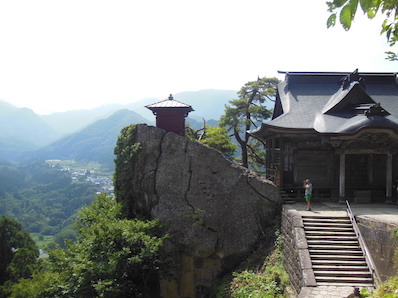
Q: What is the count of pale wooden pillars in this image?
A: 2